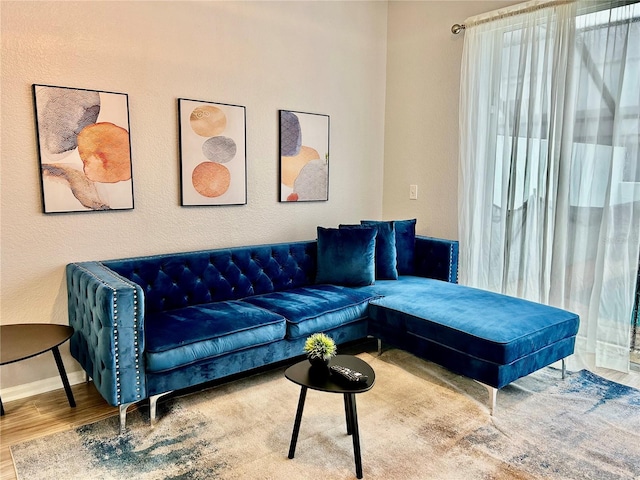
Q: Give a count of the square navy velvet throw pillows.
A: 3